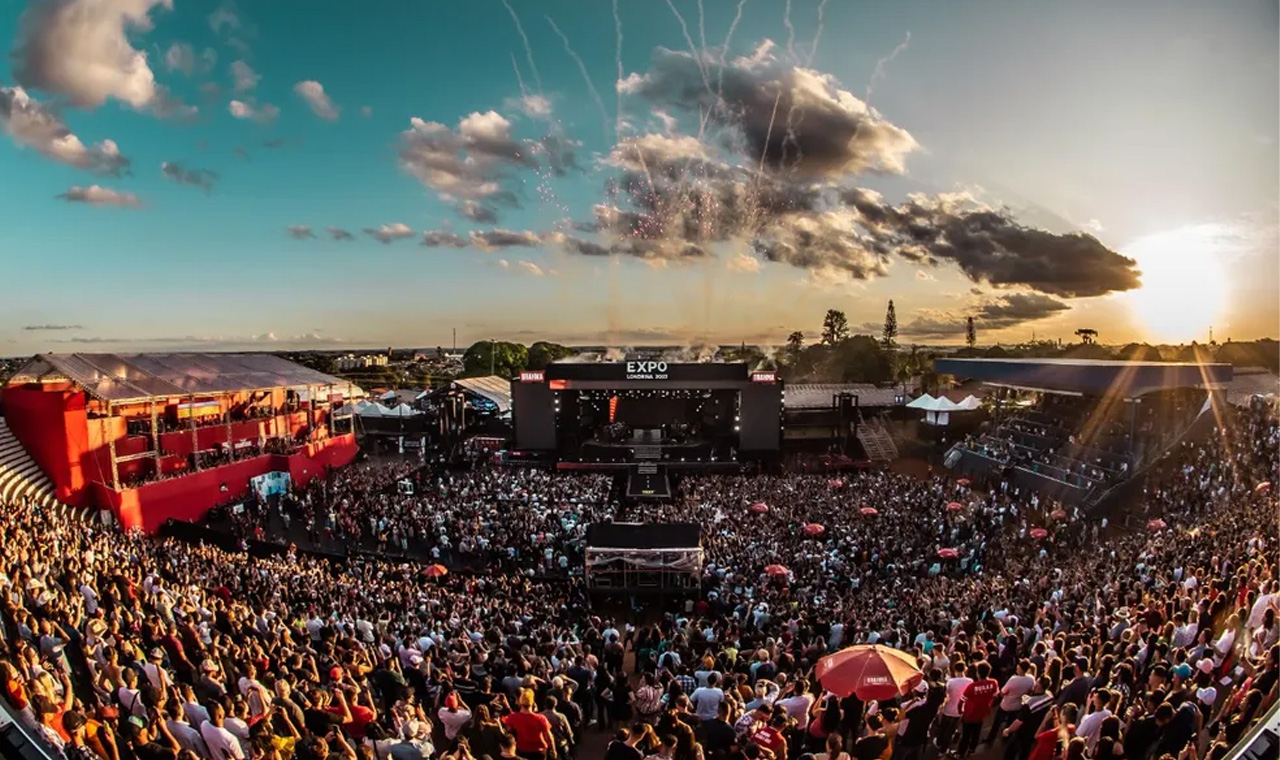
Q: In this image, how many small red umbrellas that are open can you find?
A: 13